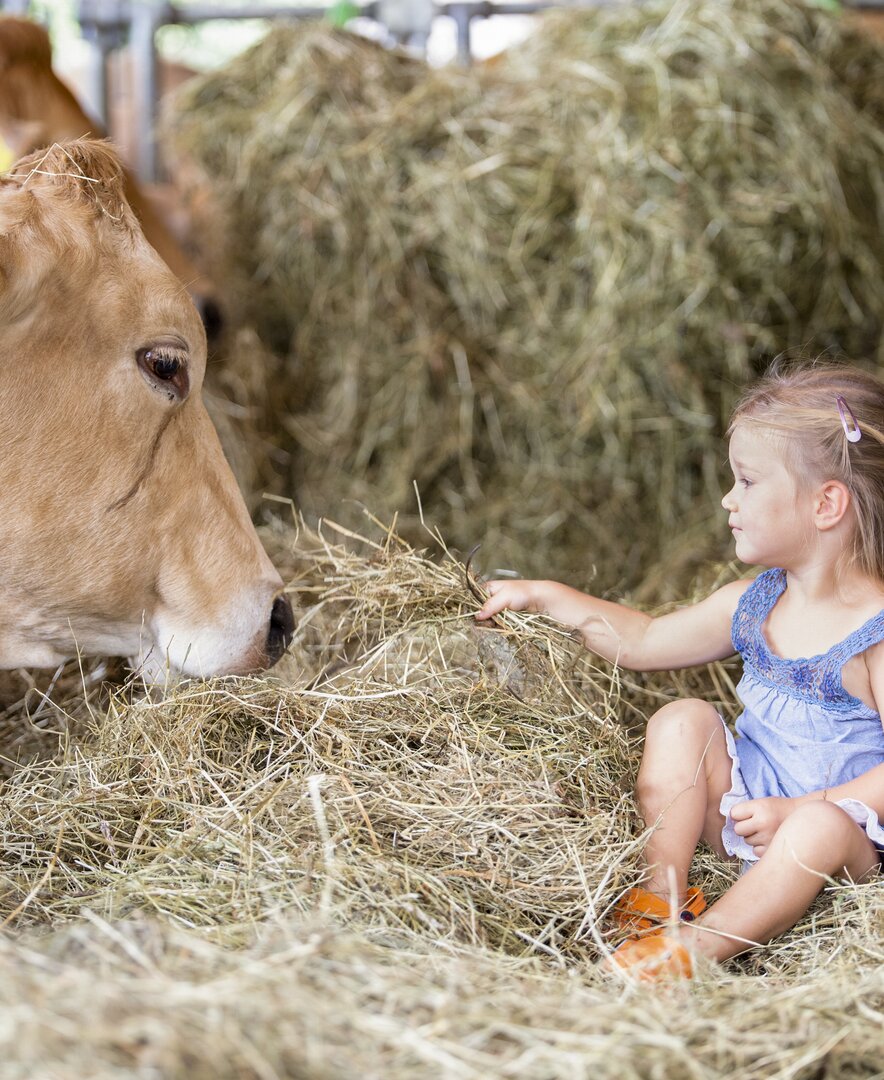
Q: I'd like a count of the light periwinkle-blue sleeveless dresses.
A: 1